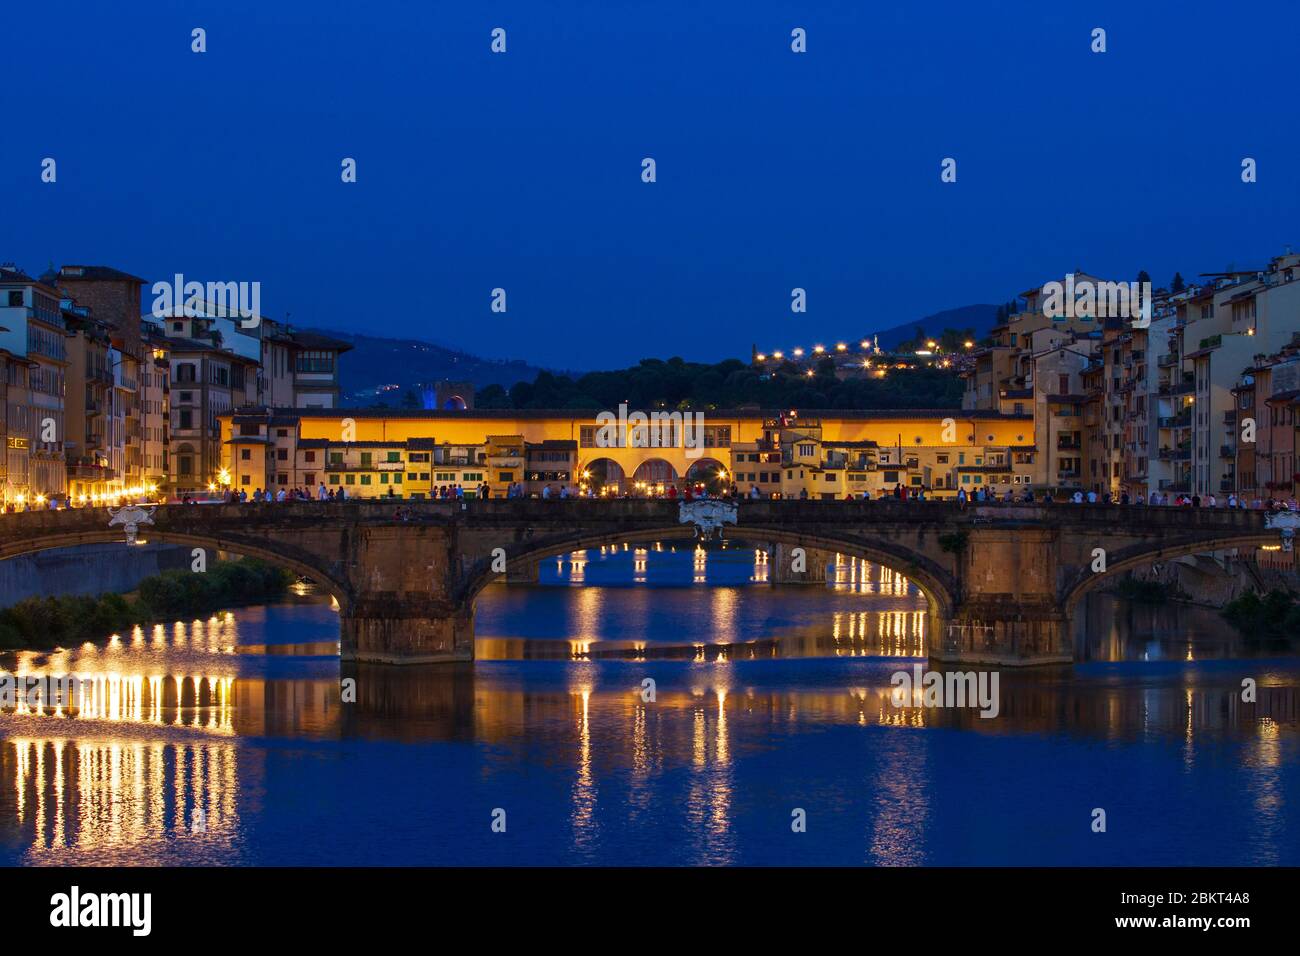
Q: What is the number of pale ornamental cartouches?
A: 3